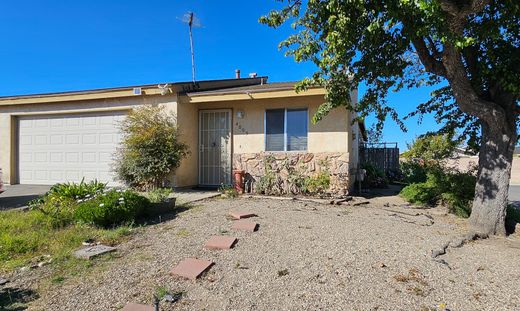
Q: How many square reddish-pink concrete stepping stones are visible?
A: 5